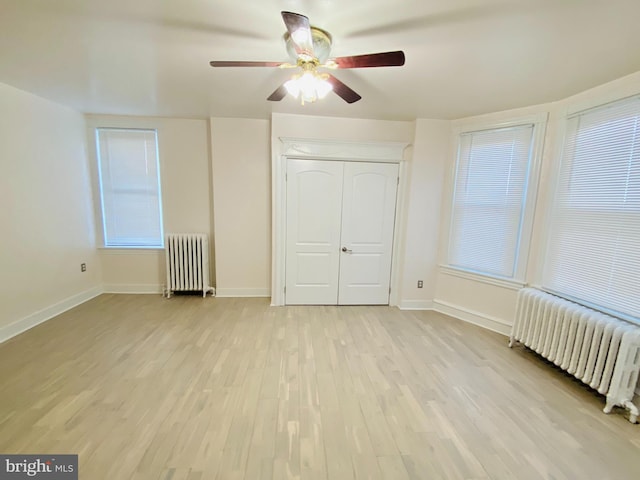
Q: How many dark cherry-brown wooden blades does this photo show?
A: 5